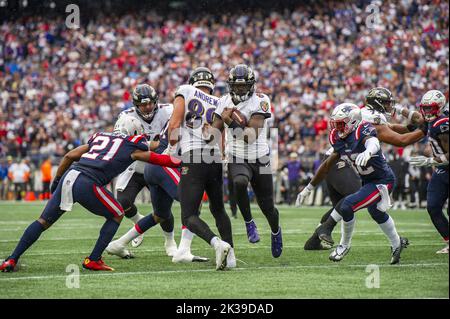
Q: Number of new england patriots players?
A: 4